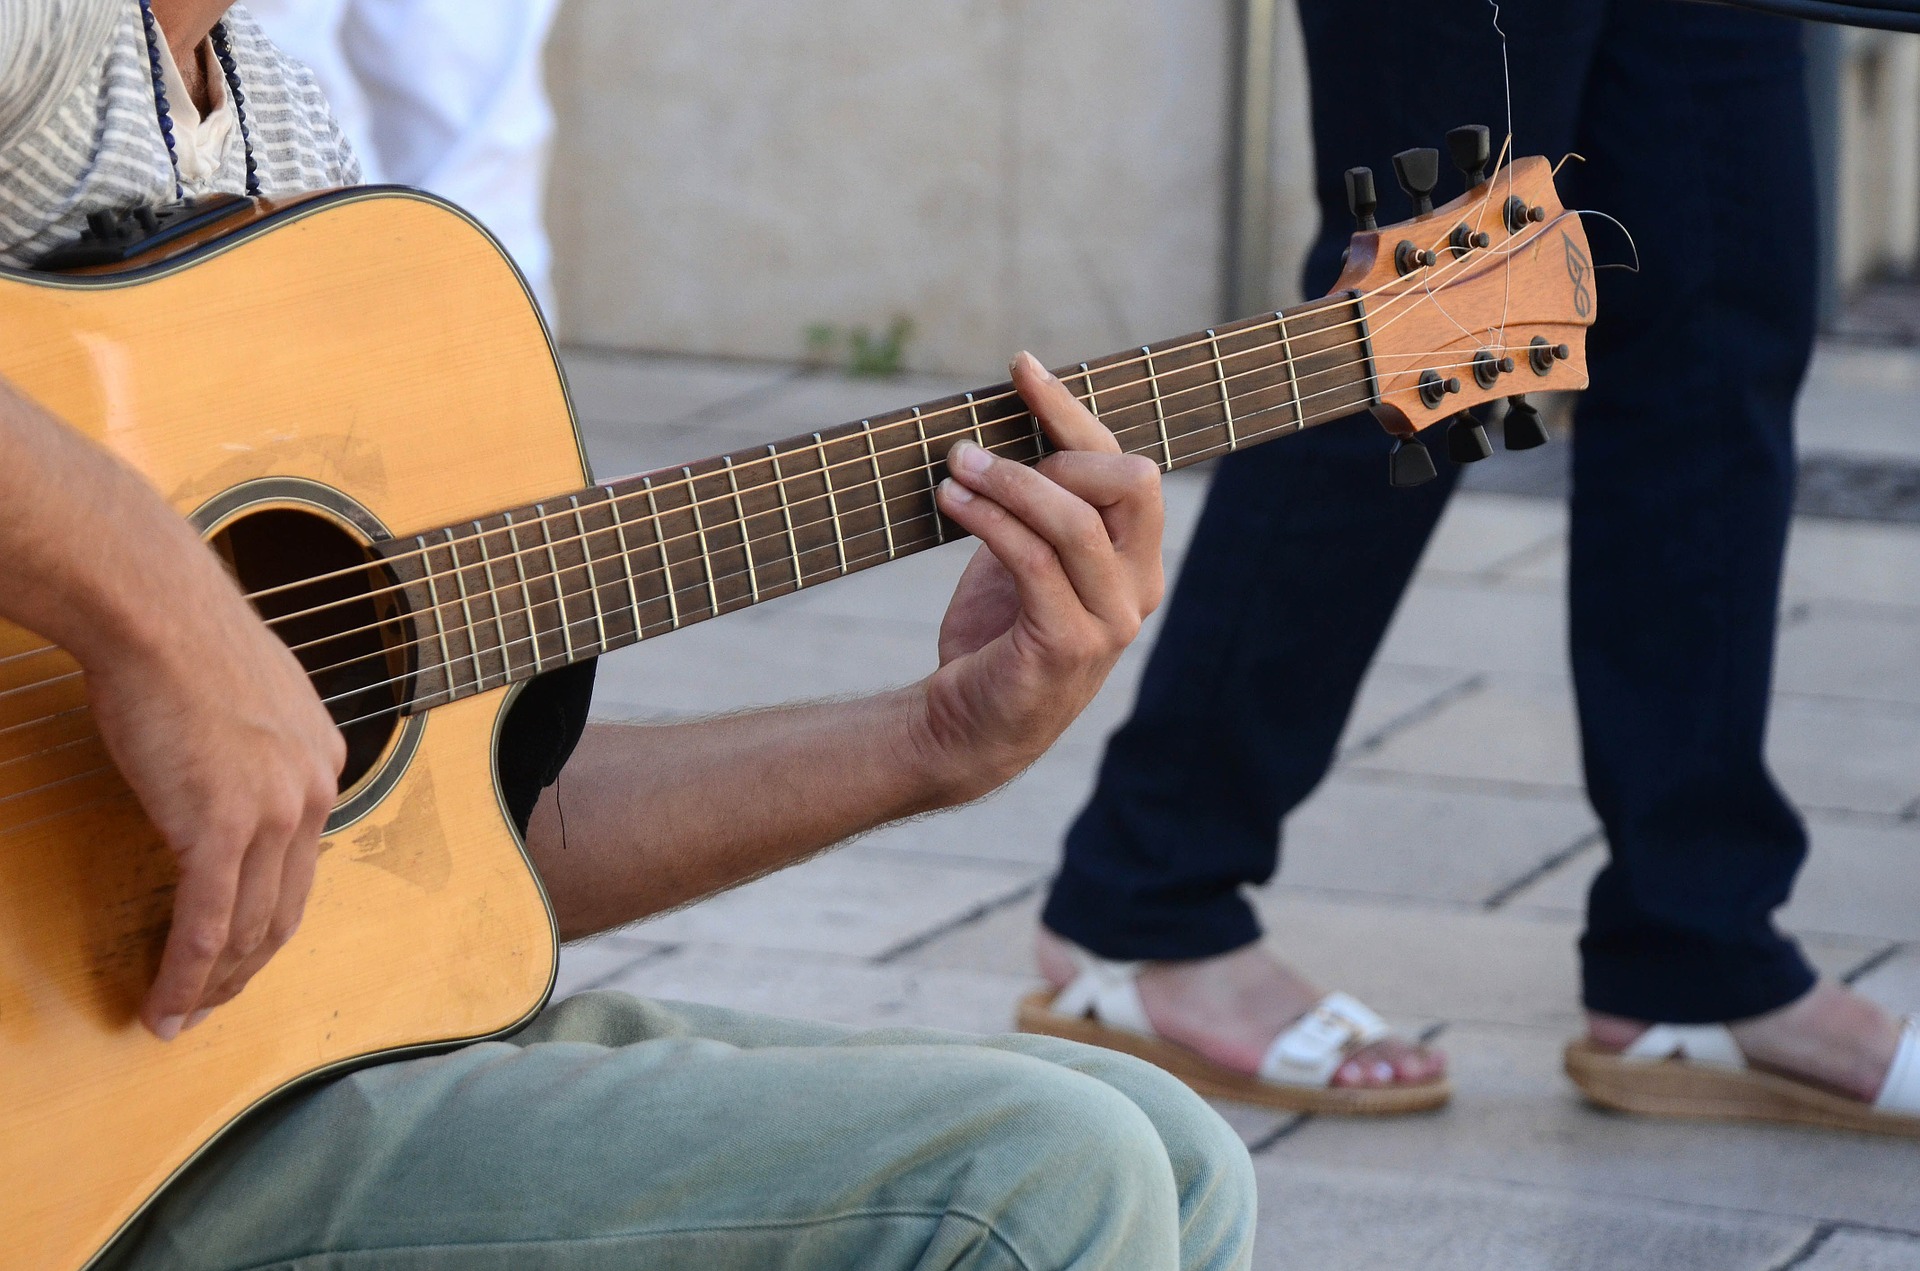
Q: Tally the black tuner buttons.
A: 6